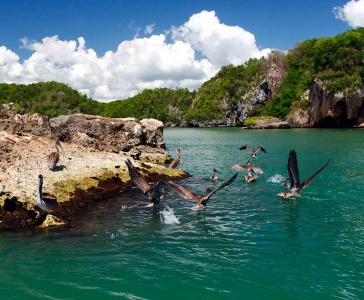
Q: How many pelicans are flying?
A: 5